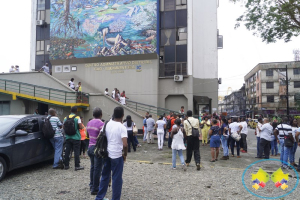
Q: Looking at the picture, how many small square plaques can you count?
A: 3